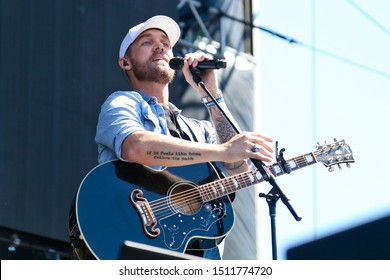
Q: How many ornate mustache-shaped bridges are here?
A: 1